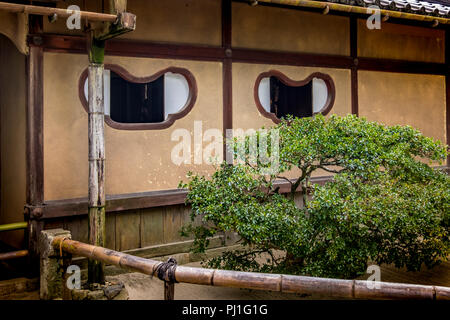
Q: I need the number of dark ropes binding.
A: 1